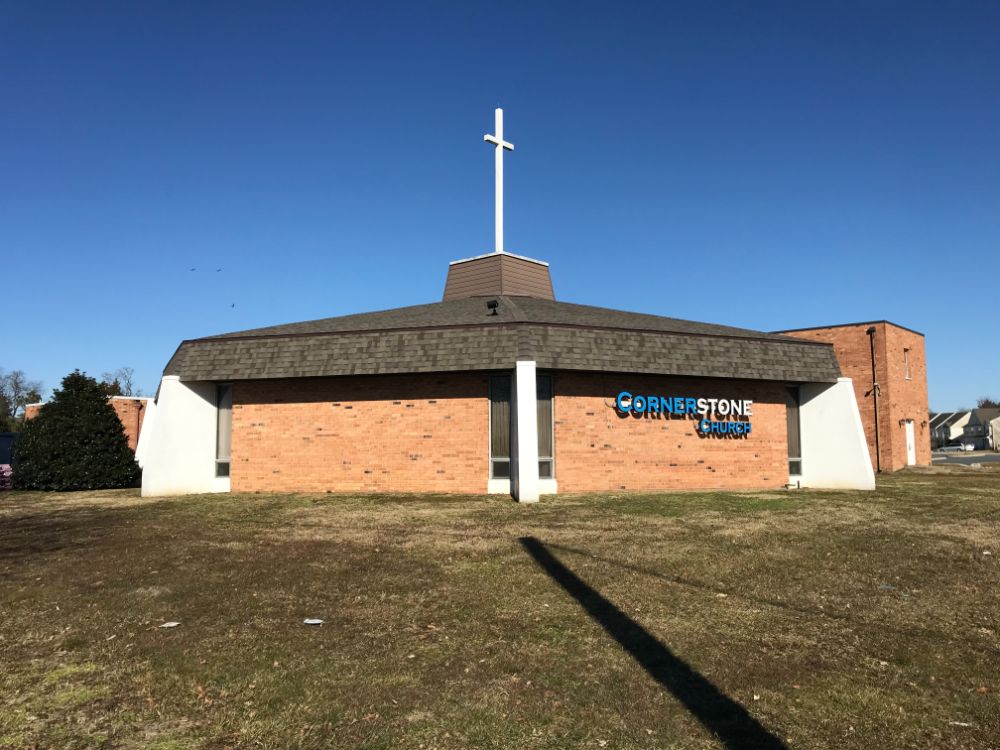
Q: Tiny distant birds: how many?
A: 3